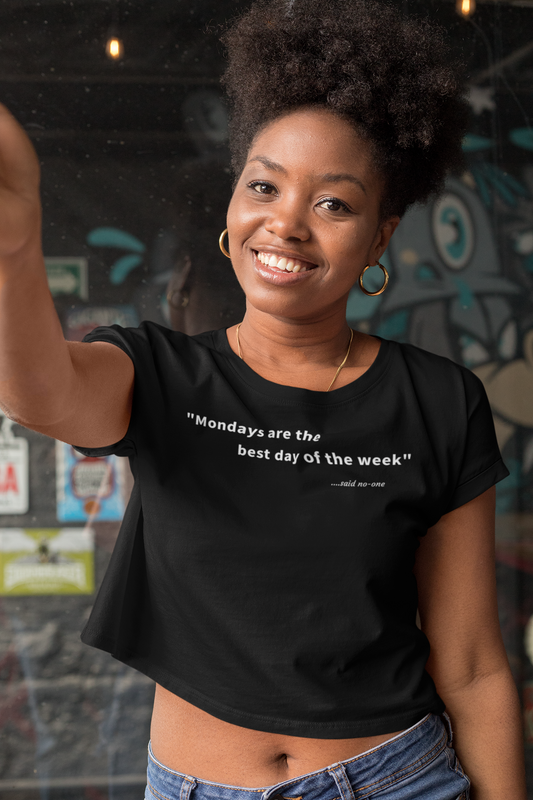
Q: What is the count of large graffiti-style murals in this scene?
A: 1